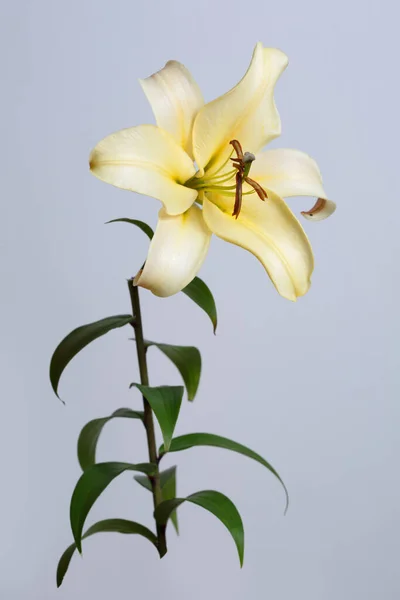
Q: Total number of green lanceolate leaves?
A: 11